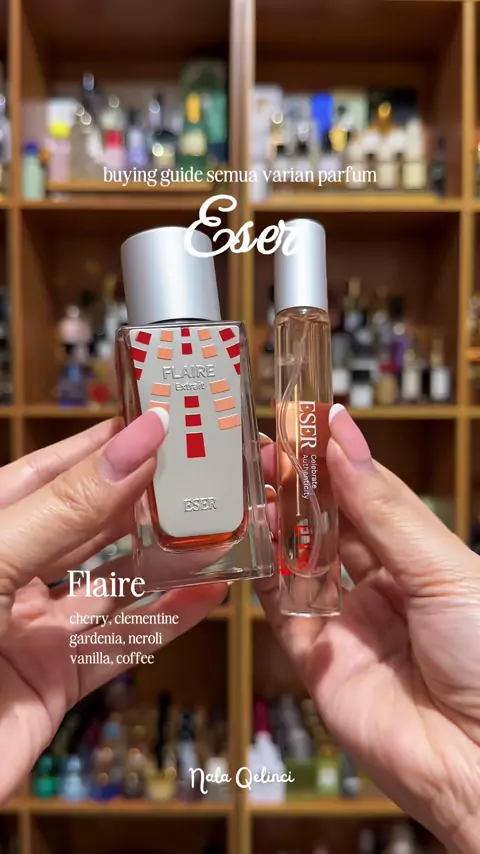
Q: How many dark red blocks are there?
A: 11